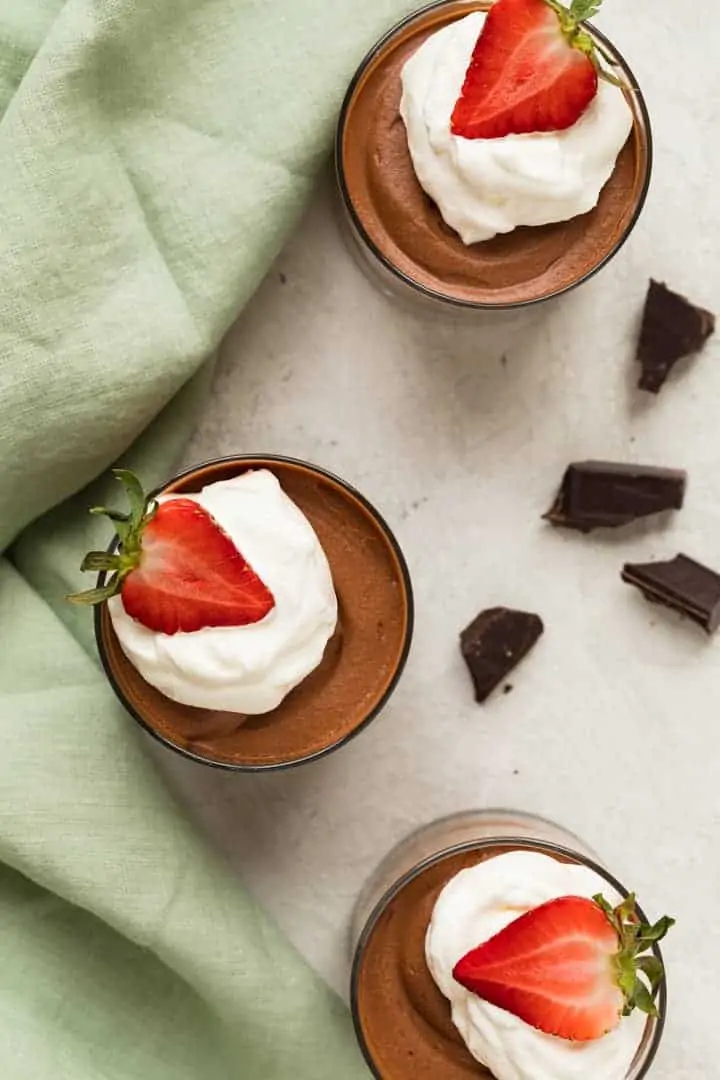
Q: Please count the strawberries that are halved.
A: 3